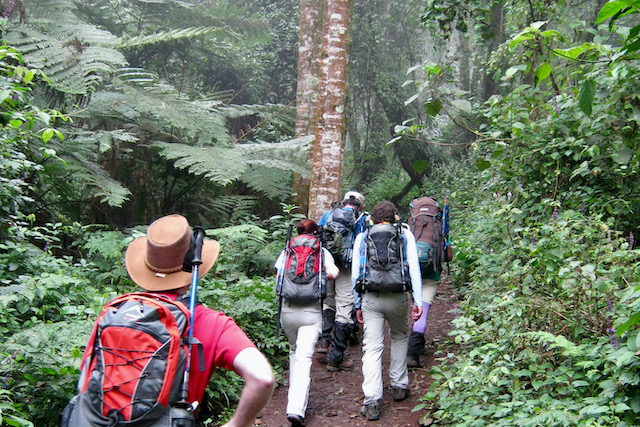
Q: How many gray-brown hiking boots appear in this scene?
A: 2